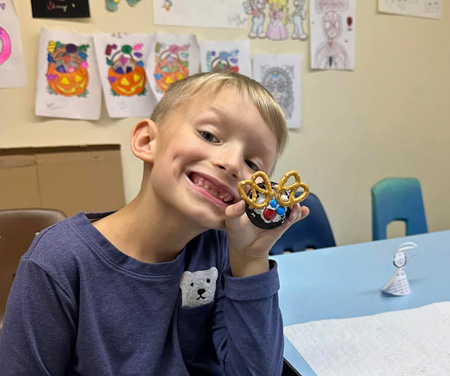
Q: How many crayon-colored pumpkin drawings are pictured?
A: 4